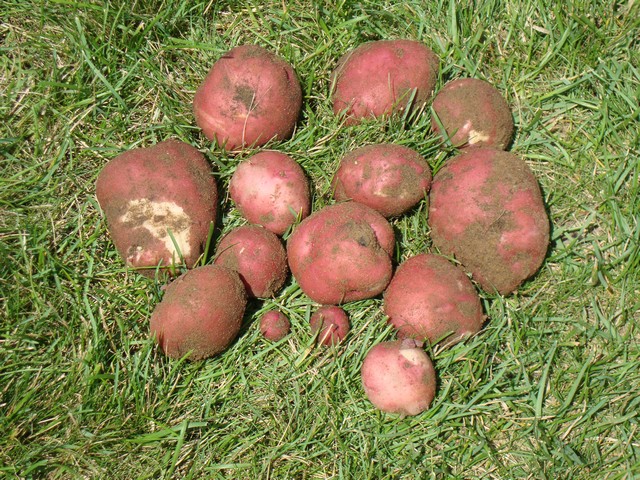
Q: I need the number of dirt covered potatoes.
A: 14